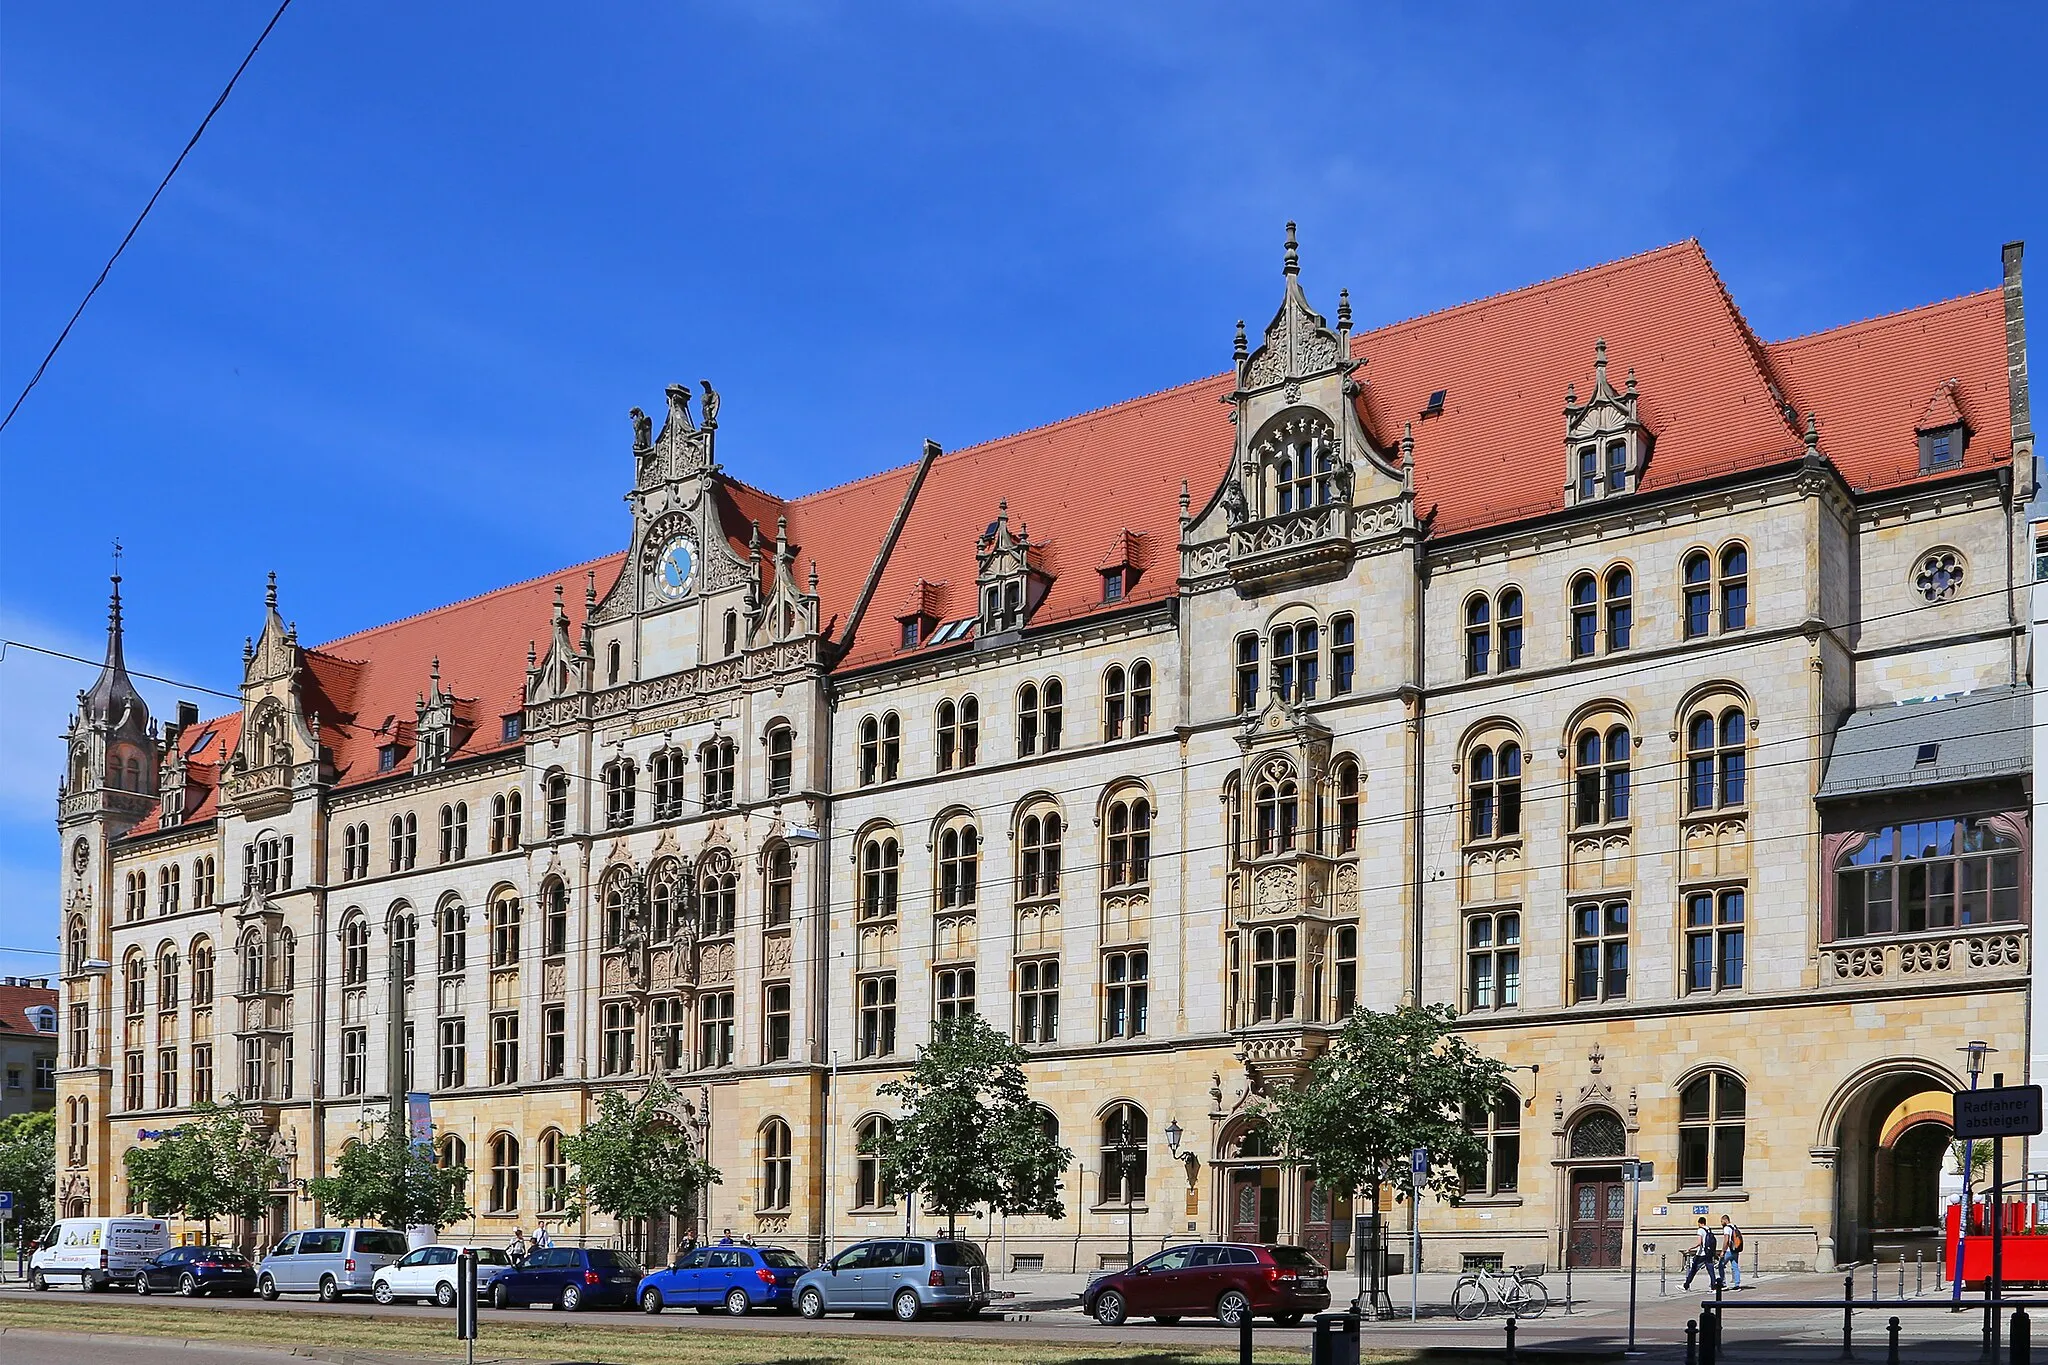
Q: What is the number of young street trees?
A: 5